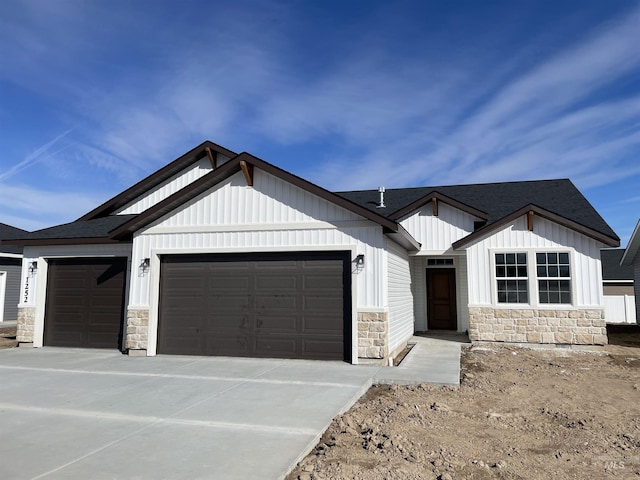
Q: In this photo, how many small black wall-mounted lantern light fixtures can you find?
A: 3